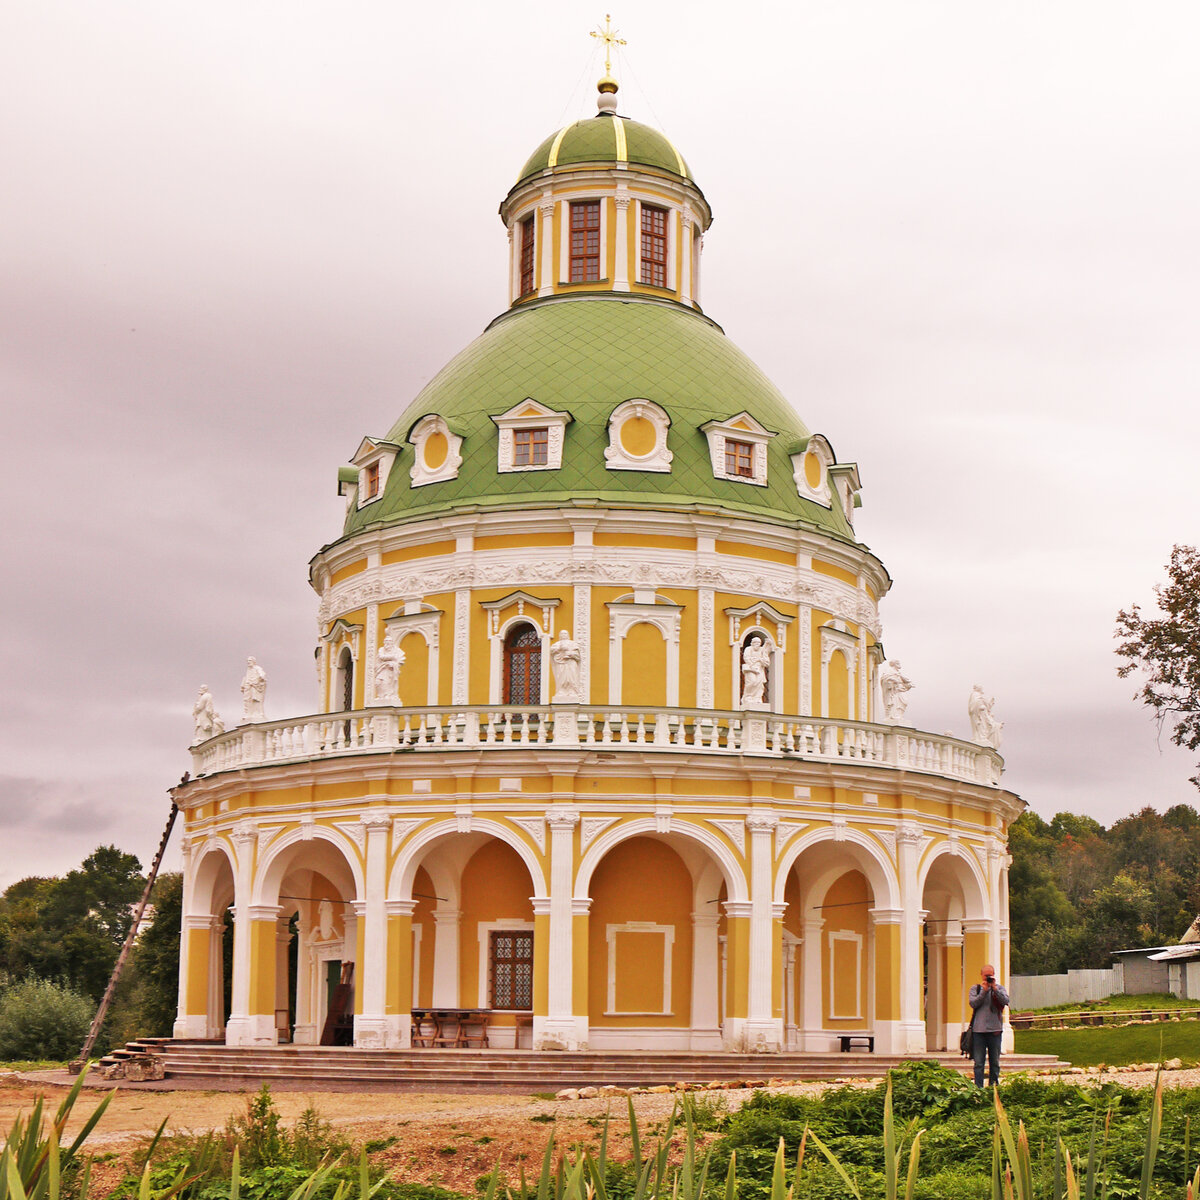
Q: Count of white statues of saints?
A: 7